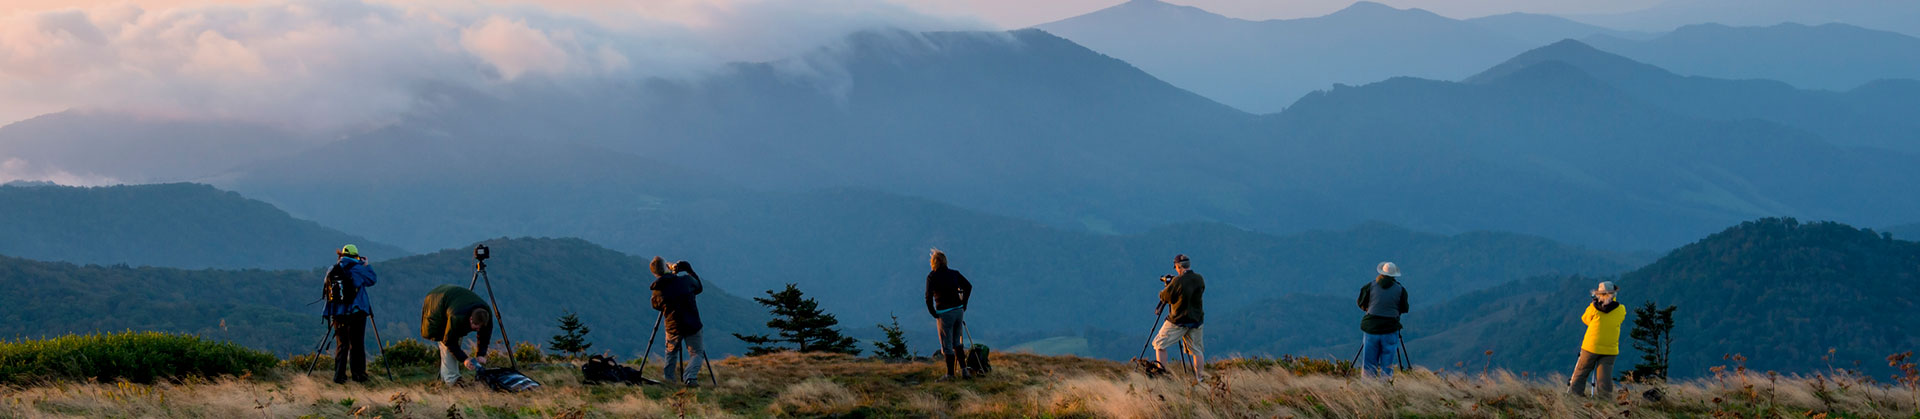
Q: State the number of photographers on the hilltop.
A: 7